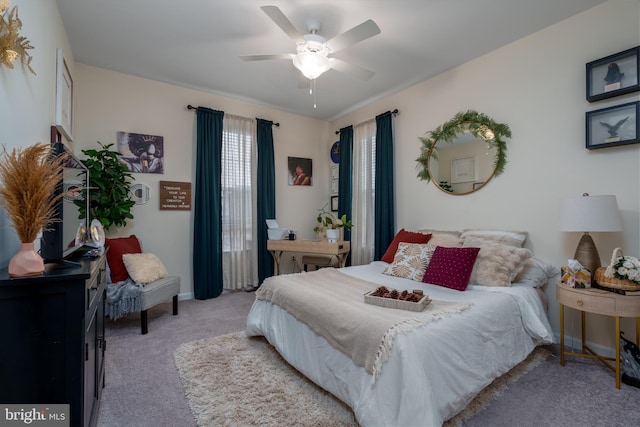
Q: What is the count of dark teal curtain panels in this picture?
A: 4